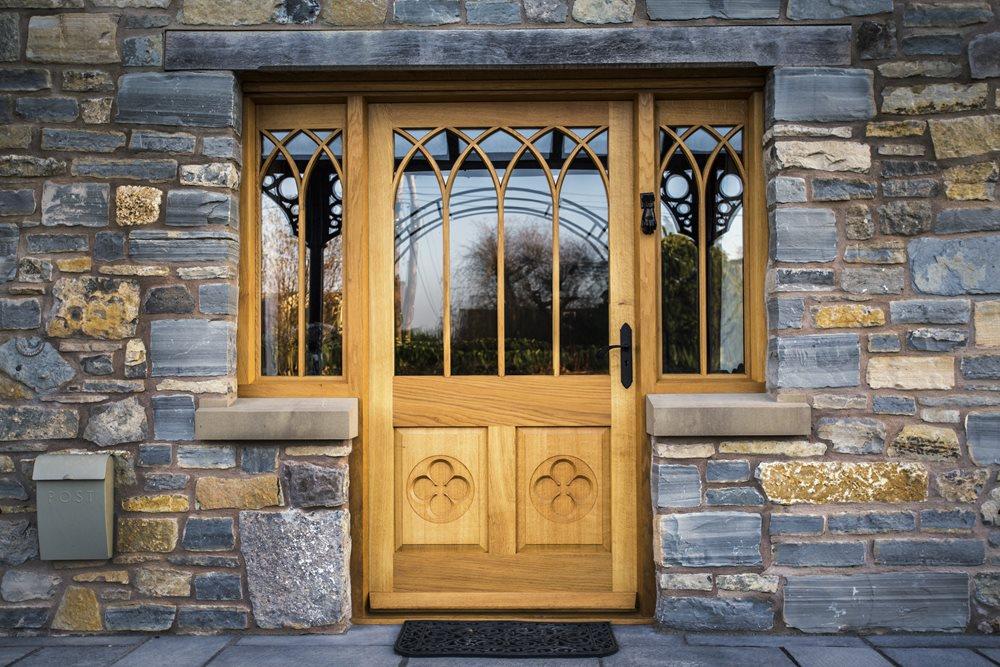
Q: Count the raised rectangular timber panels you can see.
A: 2